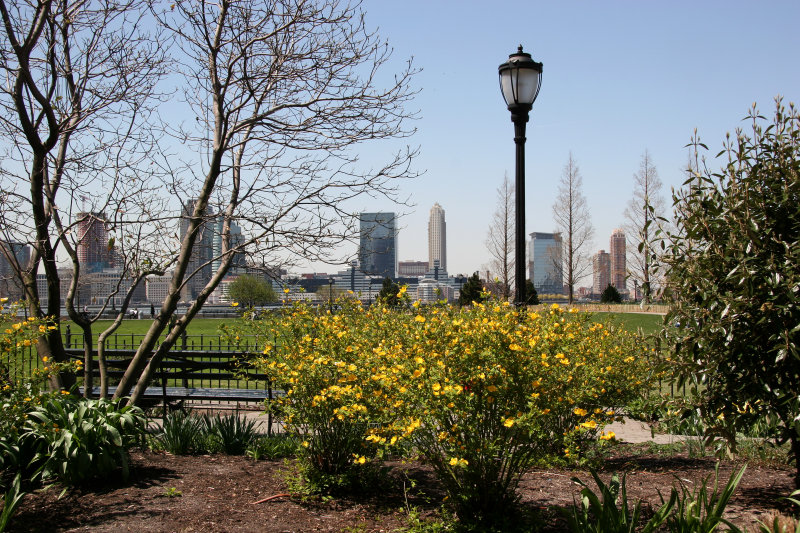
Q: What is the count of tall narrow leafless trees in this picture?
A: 3